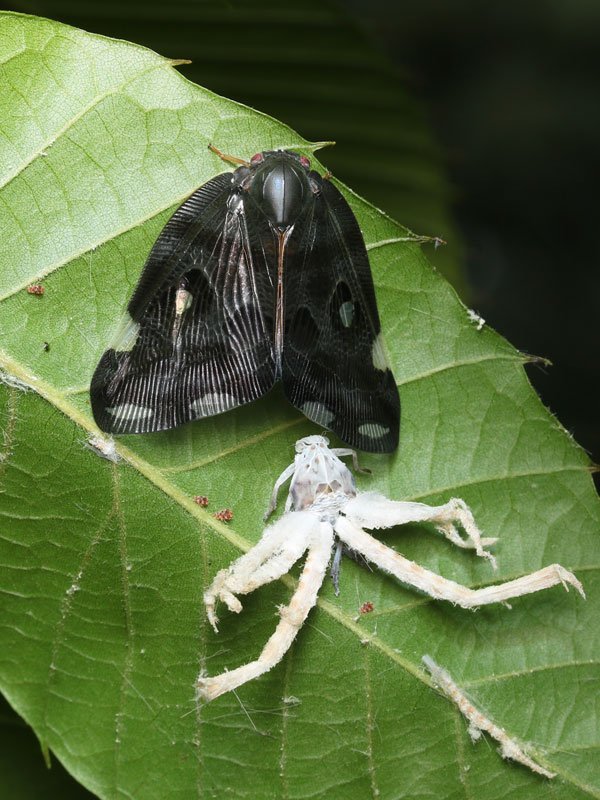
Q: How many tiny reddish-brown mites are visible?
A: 4